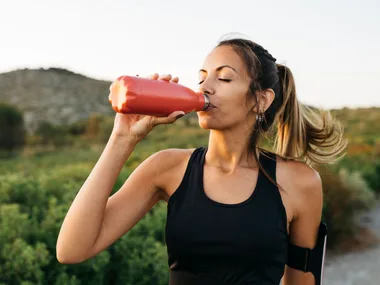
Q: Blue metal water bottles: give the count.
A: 0